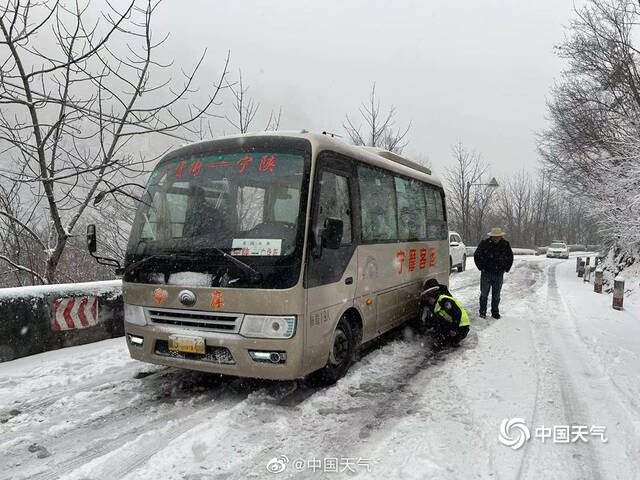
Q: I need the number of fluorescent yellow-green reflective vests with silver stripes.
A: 1